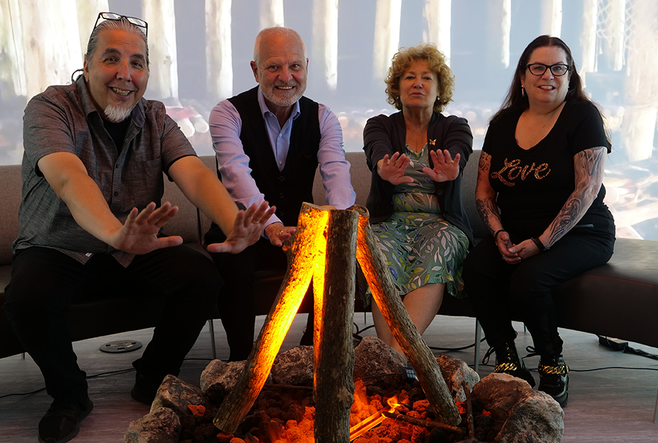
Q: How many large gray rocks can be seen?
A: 8